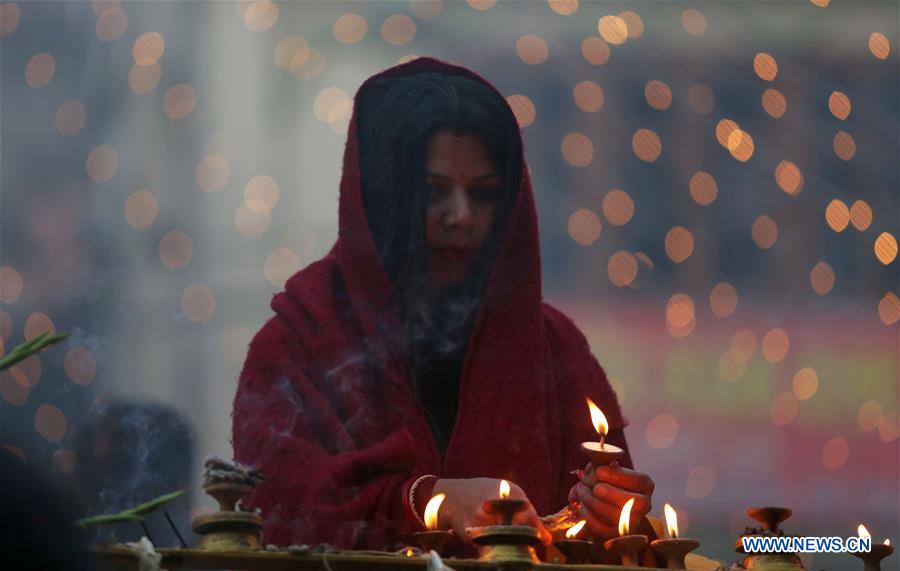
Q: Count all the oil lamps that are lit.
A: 7